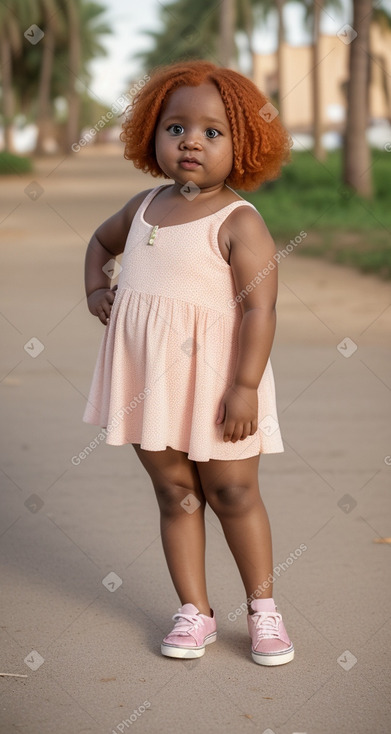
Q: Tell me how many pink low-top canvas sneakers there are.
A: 2